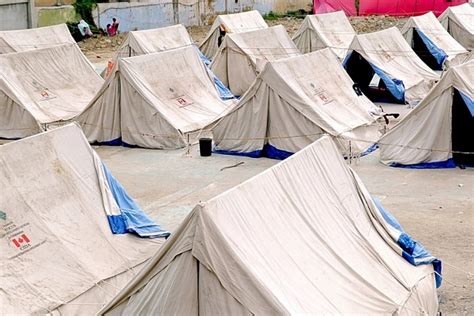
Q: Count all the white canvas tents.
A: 14